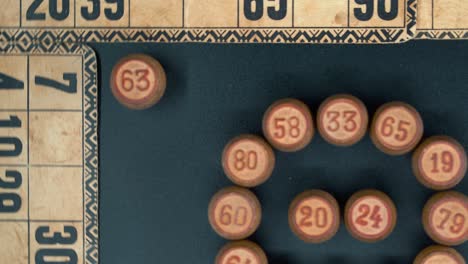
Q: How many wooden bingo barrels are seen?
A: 12